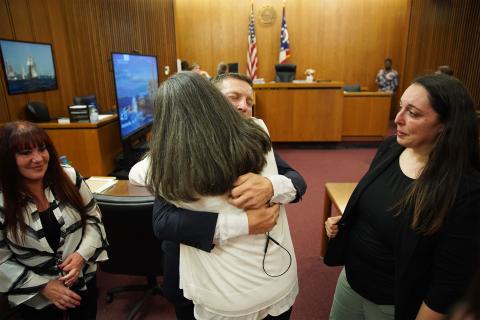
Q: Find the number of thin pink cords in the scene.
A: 0